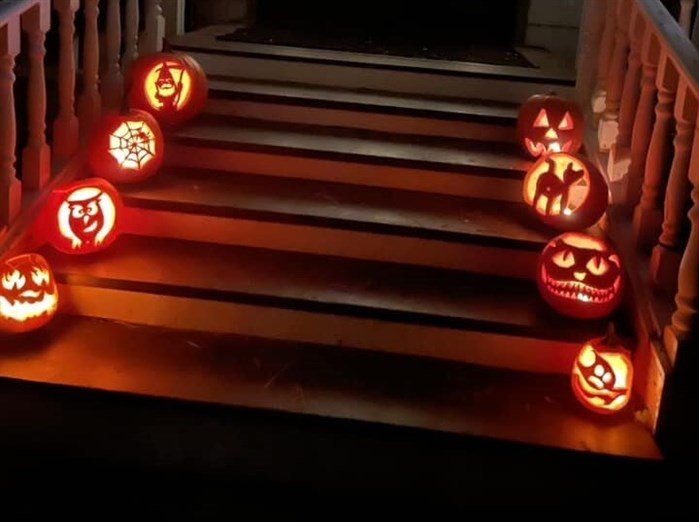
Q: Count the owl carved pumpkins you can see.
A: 1